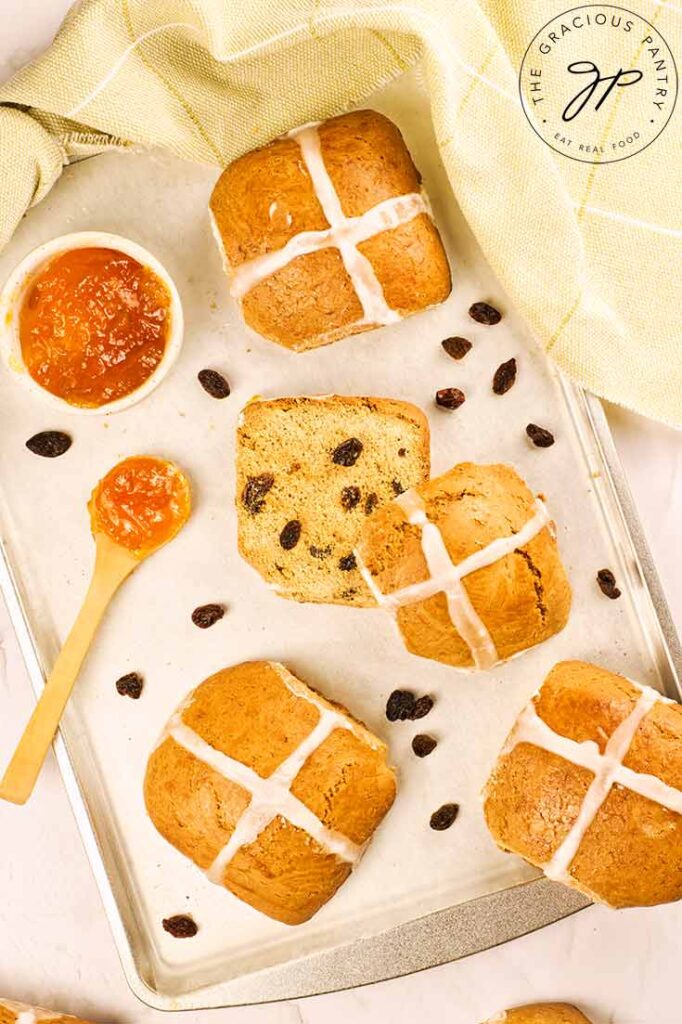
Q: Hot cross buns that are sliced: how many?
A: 1